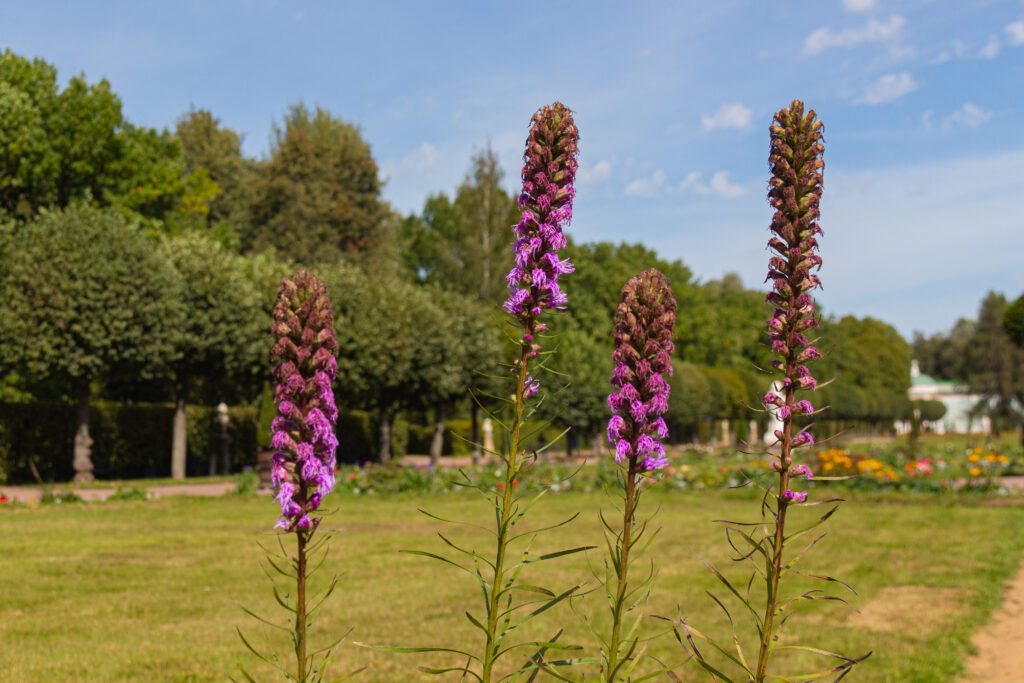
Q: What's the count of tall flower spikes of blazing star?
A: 4